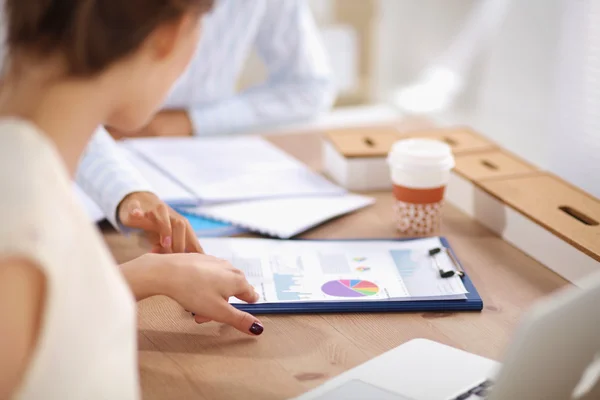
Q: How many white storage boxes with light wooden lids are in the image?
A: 4